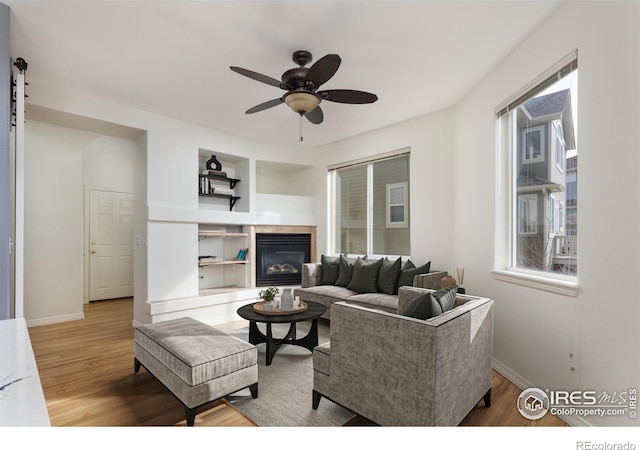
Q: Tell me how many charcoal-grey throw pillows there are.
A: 7